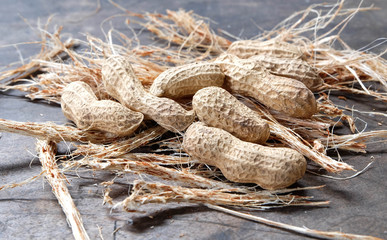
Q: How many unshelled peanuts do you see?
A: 8